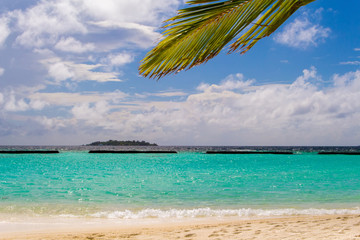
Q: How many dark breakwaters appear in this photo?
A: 4